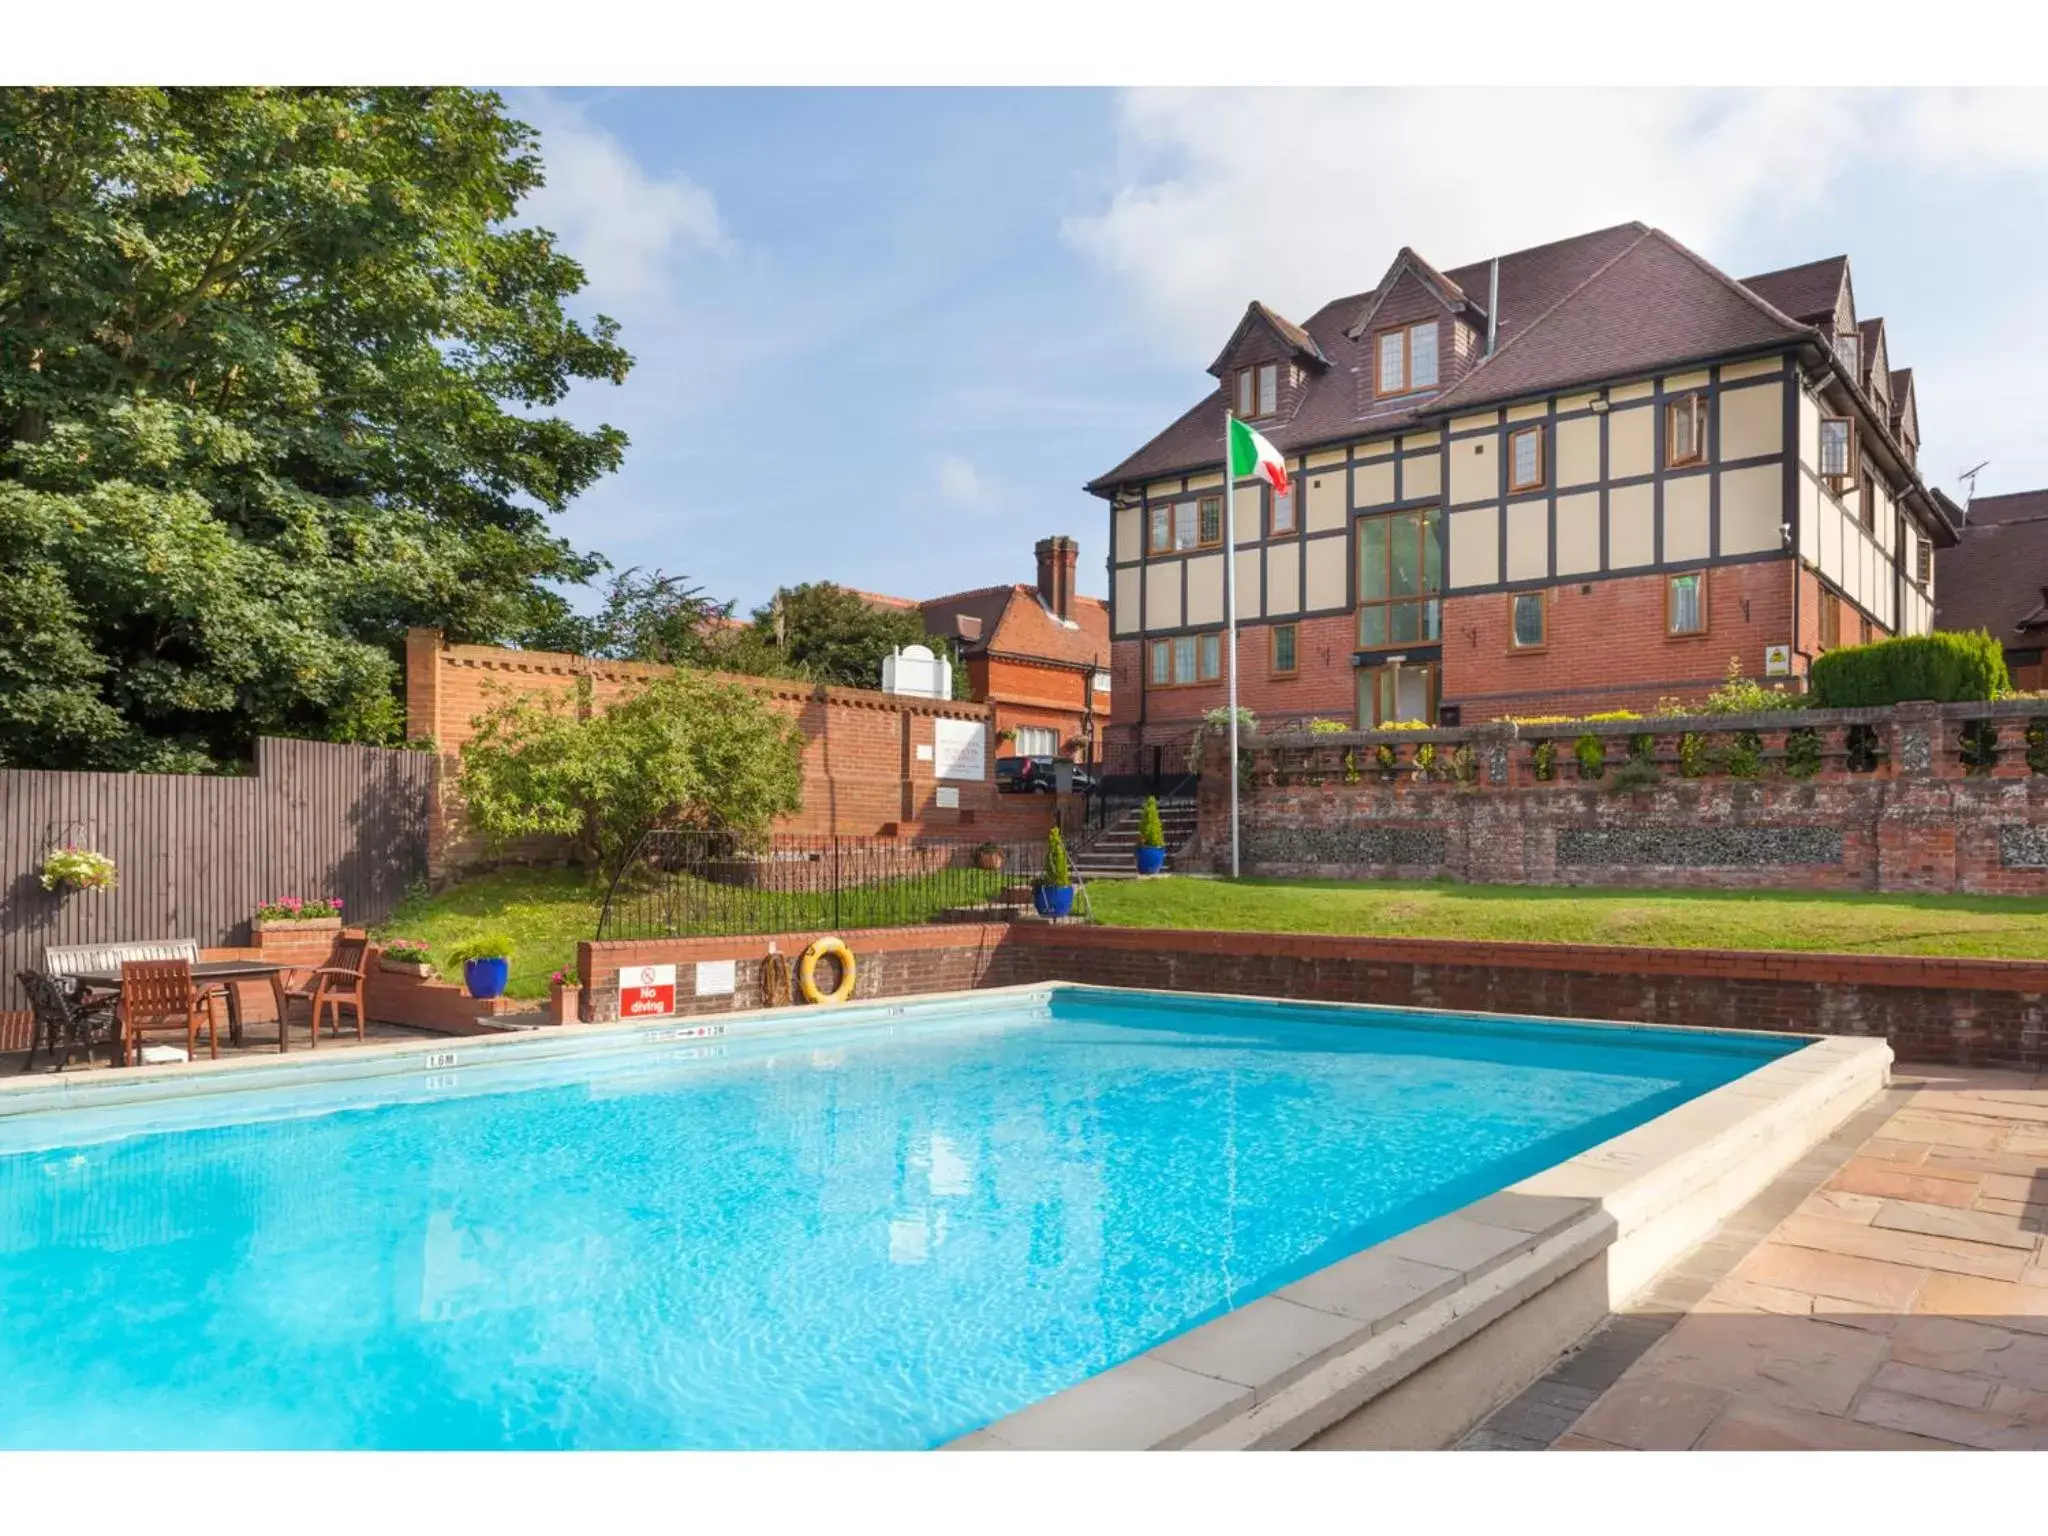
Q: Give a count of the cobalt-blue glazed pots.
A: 3